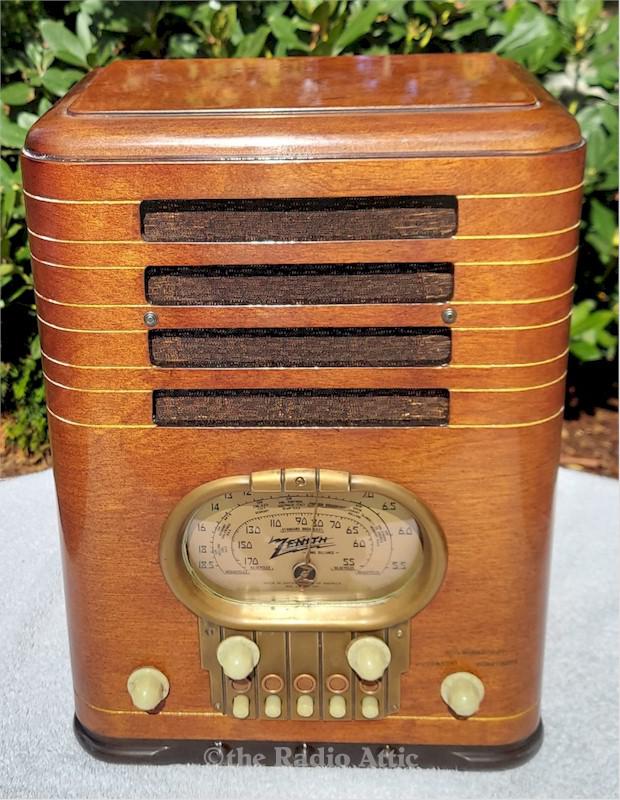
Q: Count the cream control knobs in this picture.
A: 4